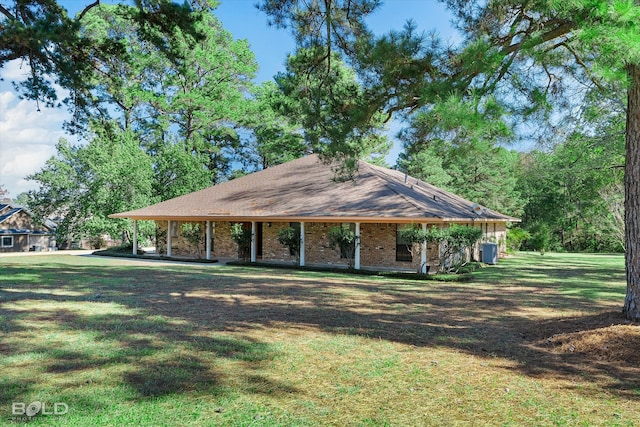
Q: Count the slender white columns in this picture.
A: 7